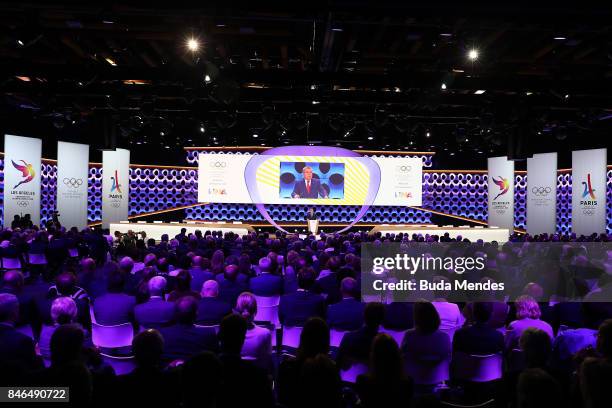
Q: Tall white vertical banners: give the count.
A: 6